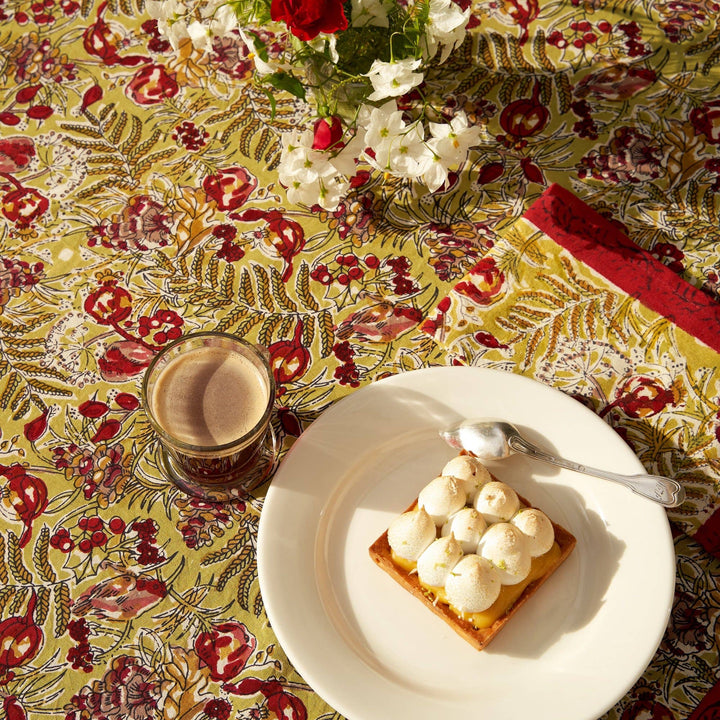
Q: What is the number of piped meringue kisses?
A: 9